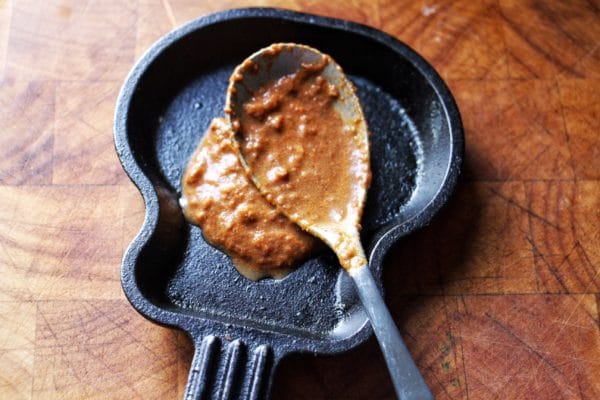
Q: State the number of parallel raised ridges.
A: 3